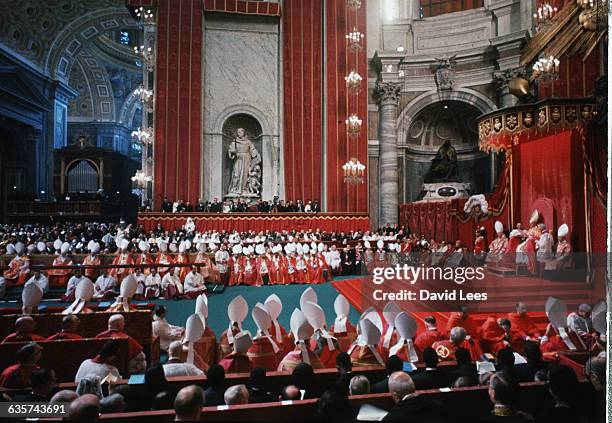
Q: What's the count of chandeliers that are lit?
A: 11